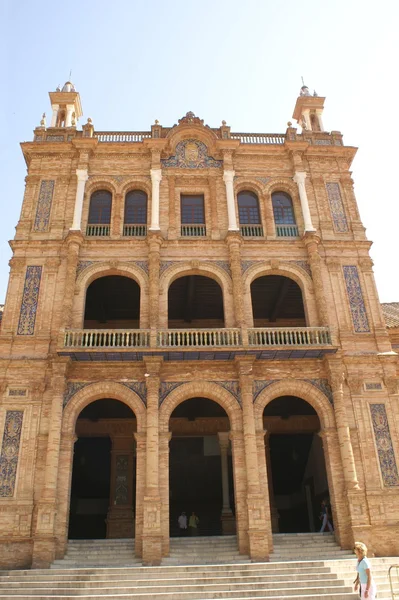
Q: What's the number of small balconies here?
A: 5